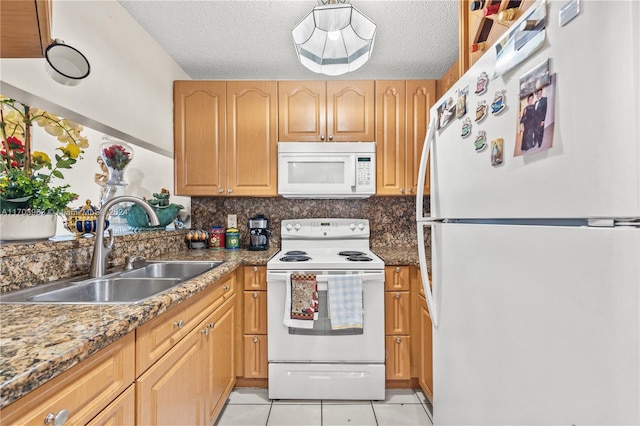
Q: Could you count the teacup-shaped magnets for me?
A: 5